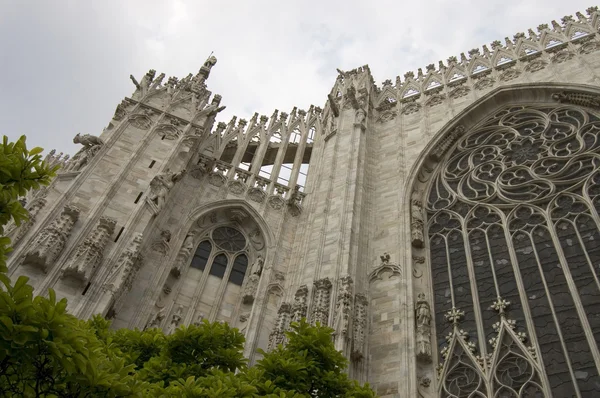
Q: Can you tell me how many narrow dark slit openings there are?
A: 5